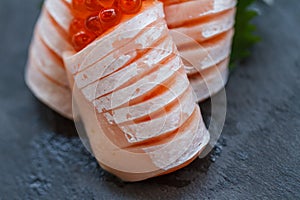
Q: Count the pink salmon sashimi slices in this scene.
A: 3